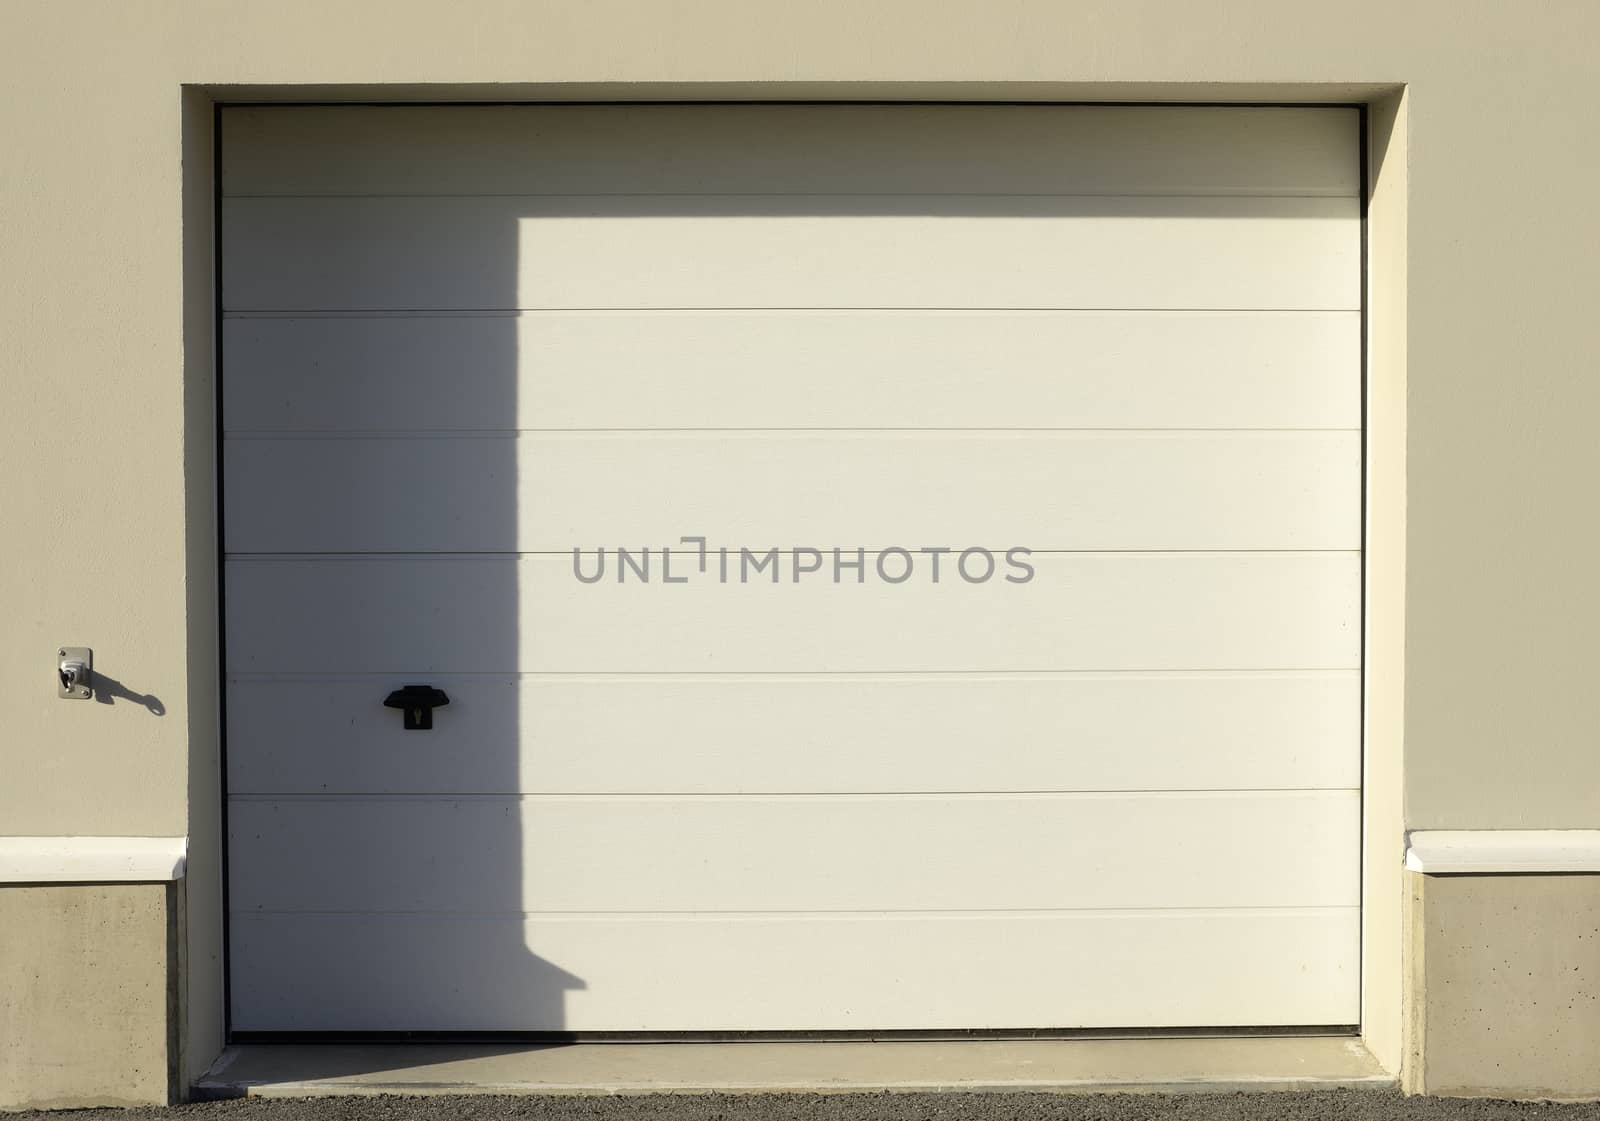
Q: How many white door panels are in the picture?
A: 8